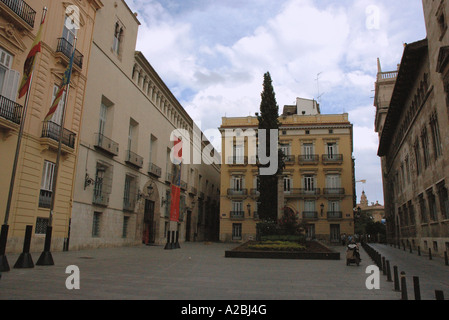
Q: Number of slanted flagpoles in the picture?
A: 2